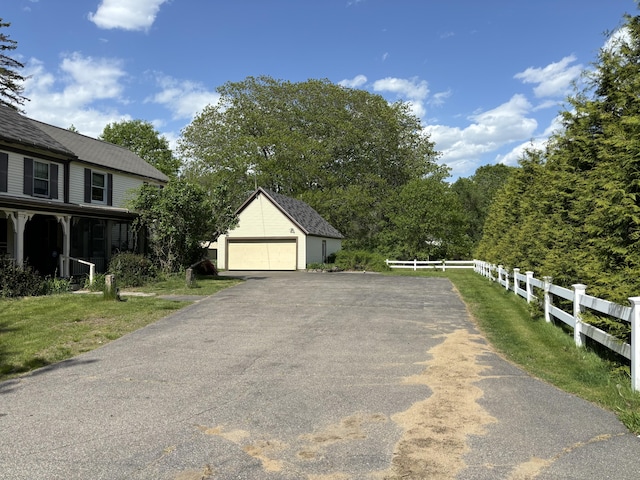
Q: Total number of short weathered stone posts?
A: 2